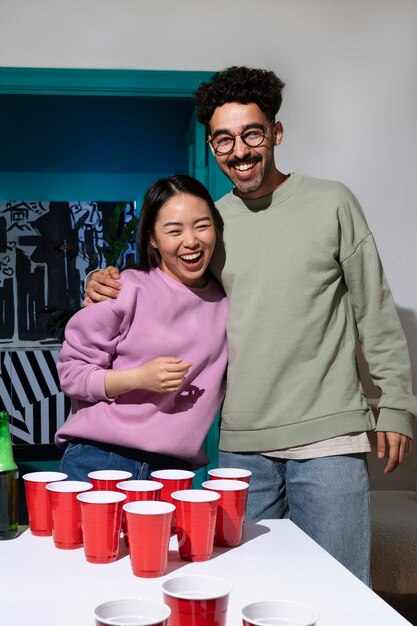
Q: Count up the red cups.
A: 13